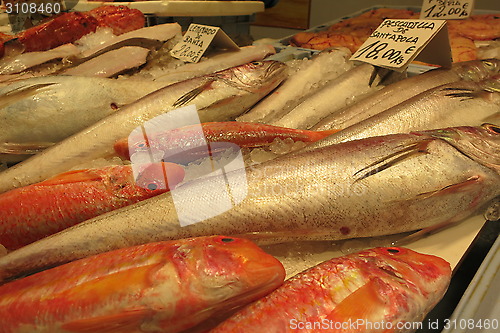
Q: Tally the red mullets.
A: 4